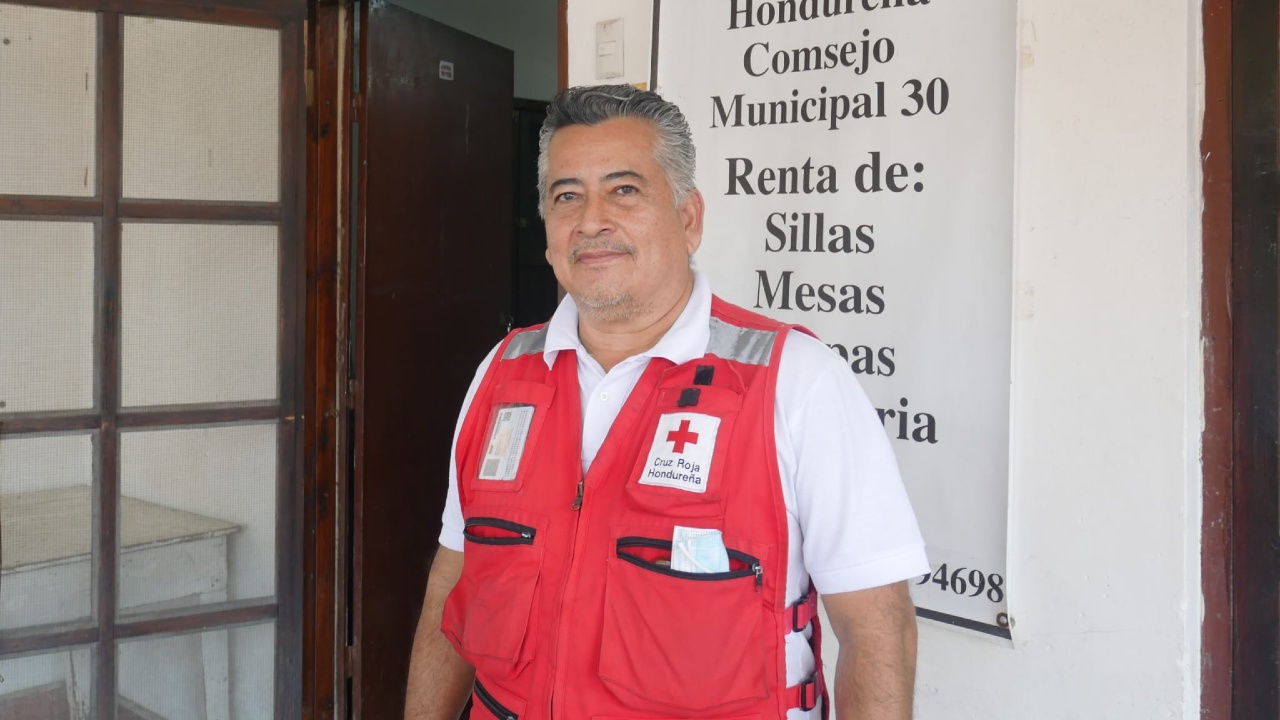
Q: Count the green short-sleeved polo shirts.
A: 0